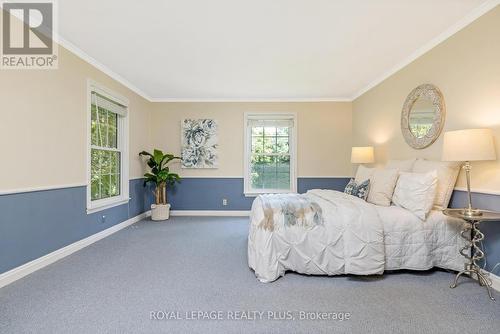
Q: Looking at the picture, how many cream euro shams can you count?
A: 2